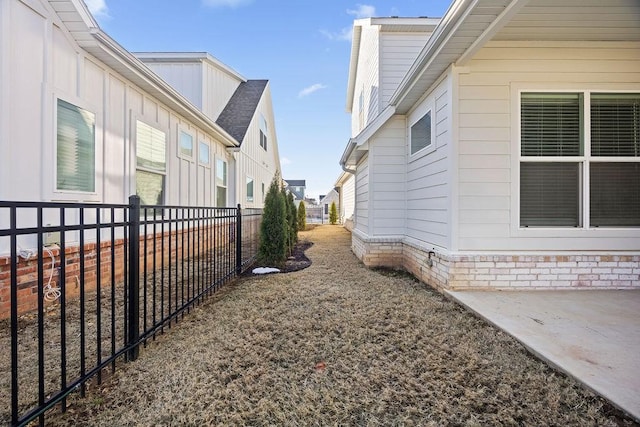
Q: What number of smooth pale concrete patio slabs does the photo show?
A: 1